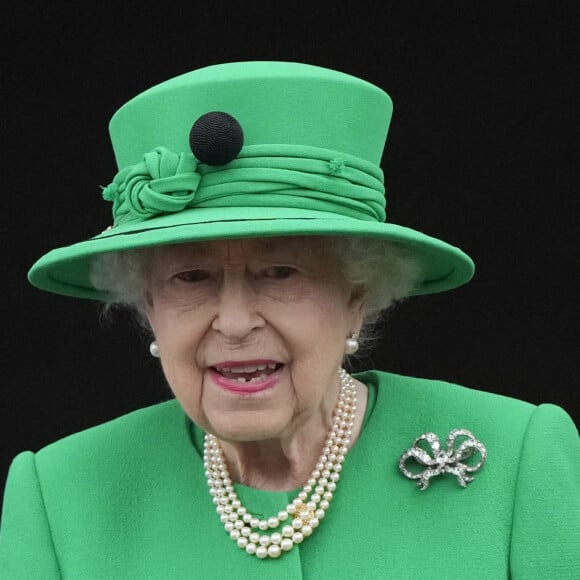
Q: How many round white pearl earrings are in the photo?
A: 2